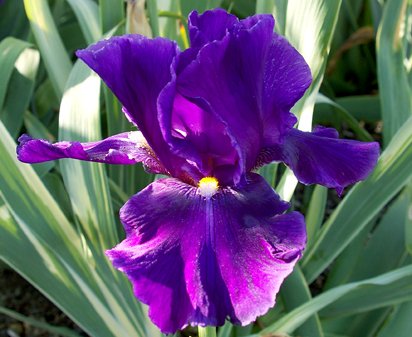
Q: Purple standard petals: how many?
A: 3